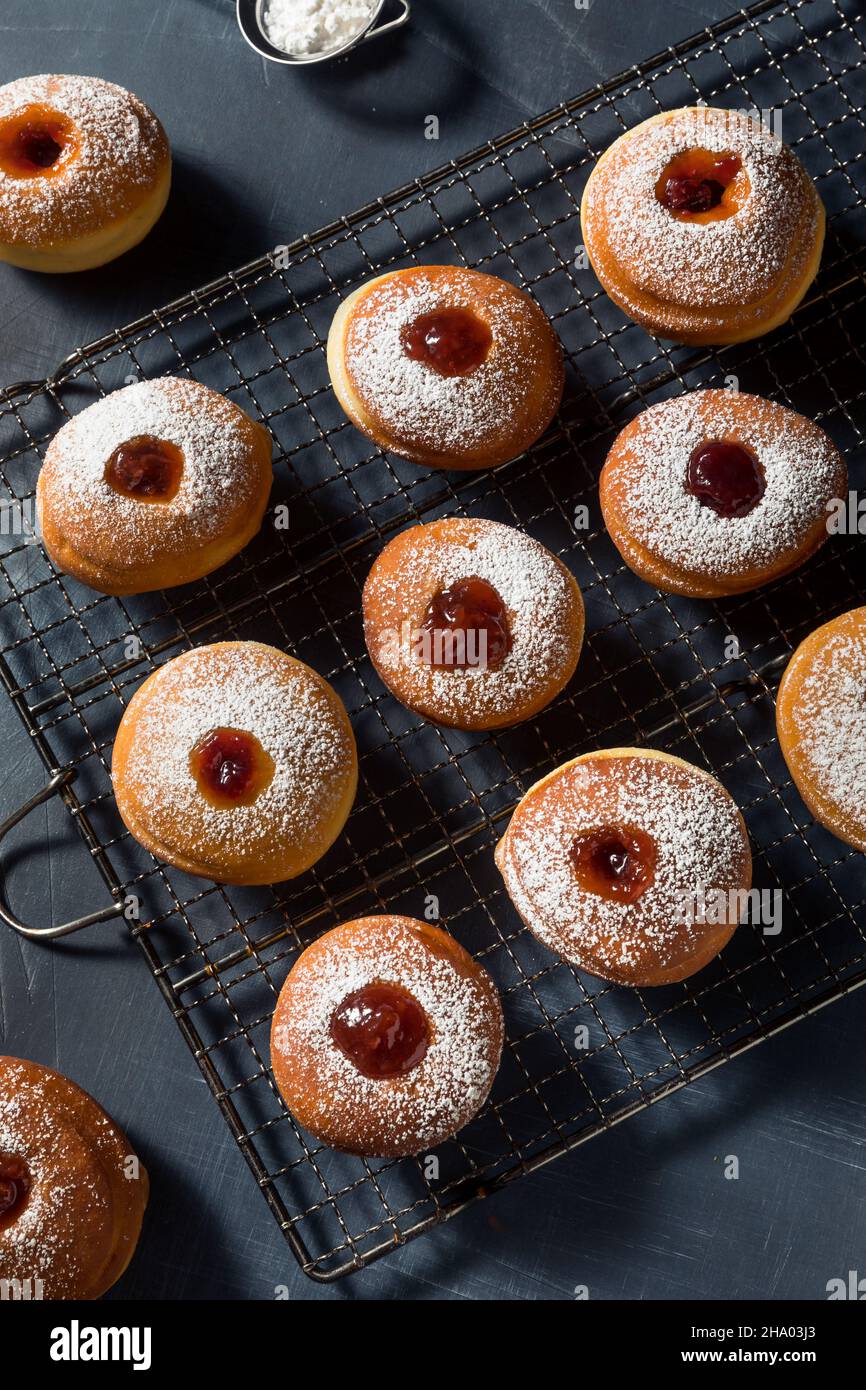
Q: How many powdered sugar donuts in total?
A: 11